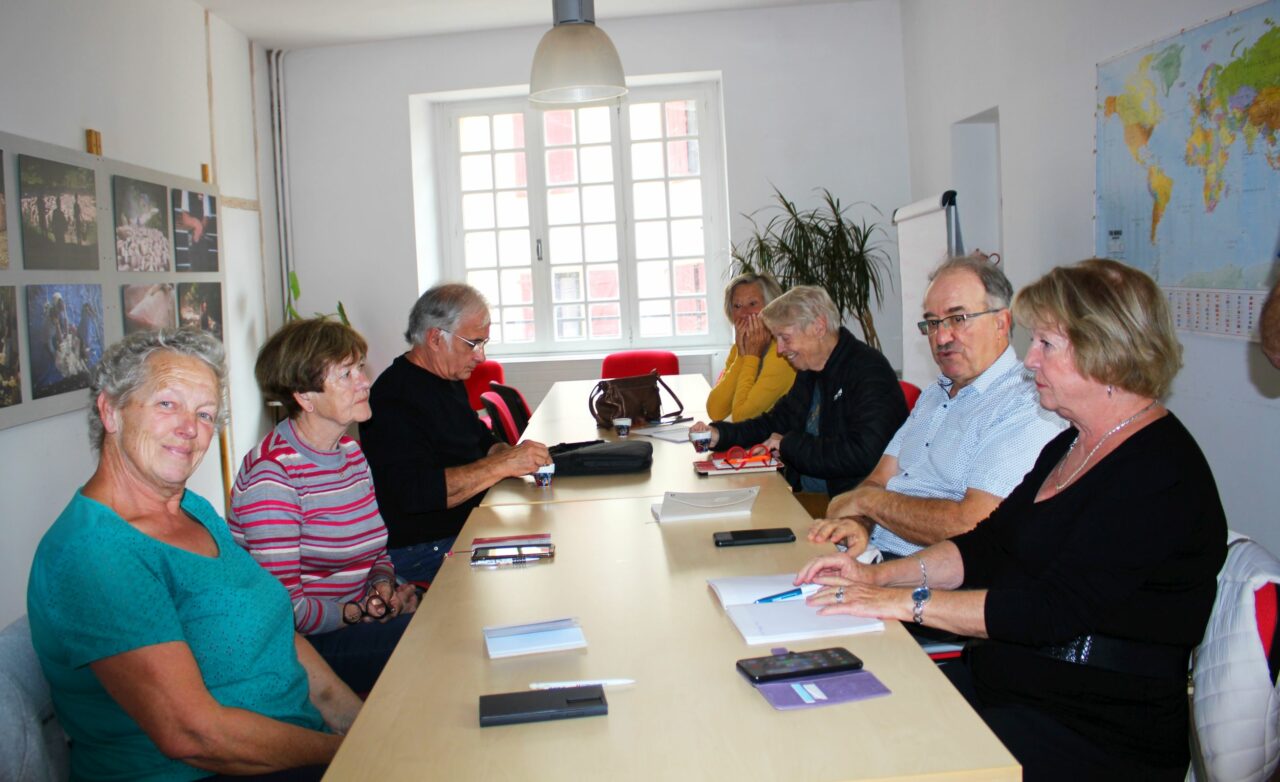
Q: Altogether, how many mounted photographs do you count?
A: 8